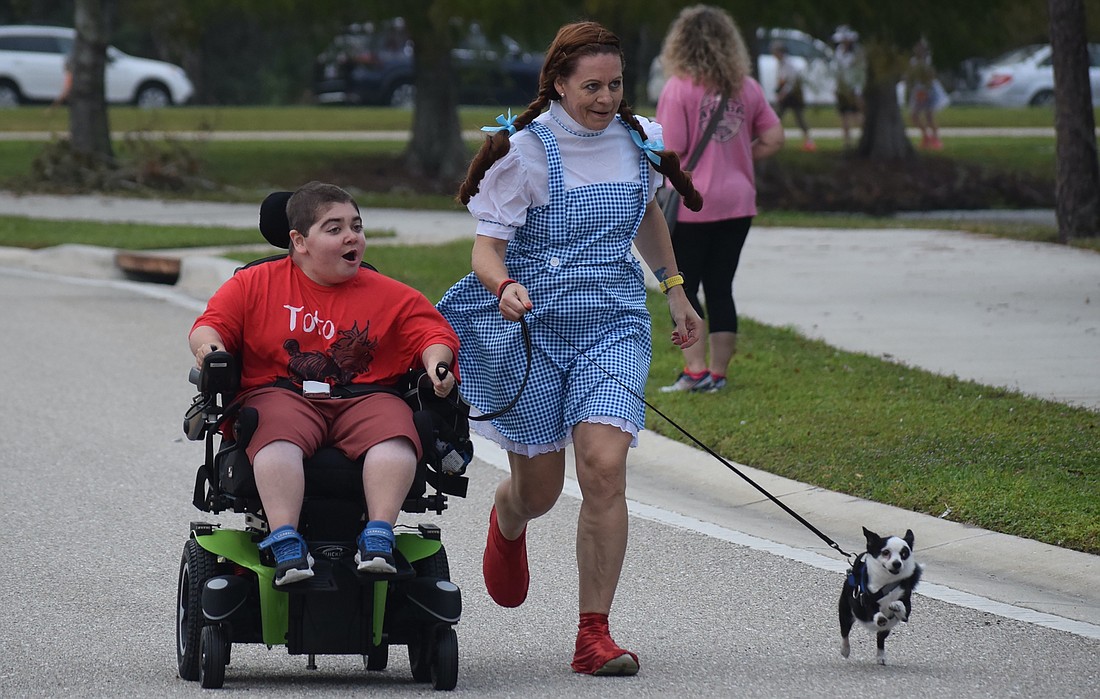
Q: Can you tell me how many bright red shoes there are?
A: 2